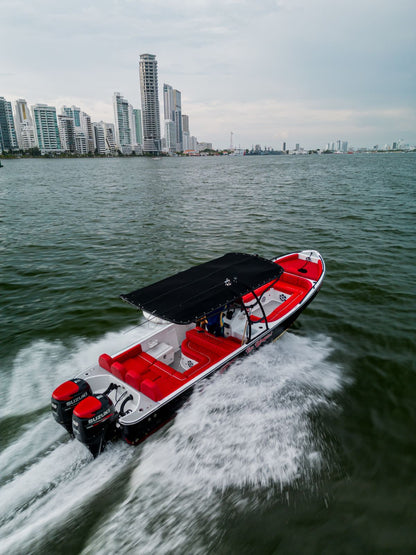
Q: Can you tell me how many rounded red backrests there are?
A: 4